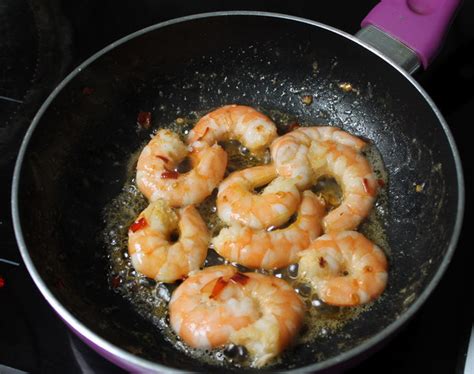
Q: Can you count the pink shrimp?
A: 9